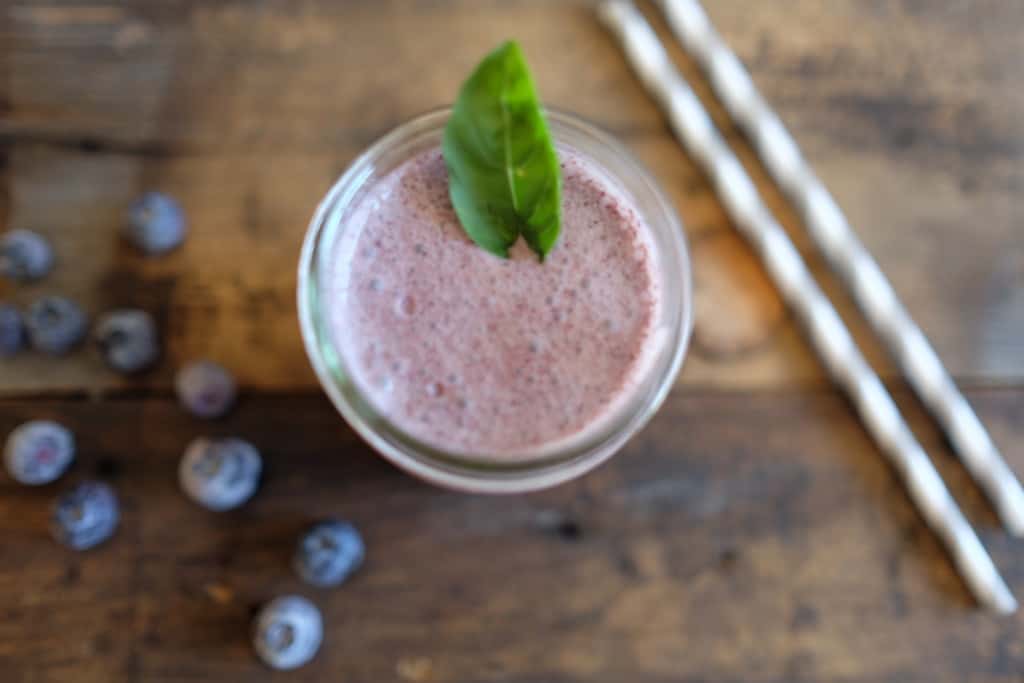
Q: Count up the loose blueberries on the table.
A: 11